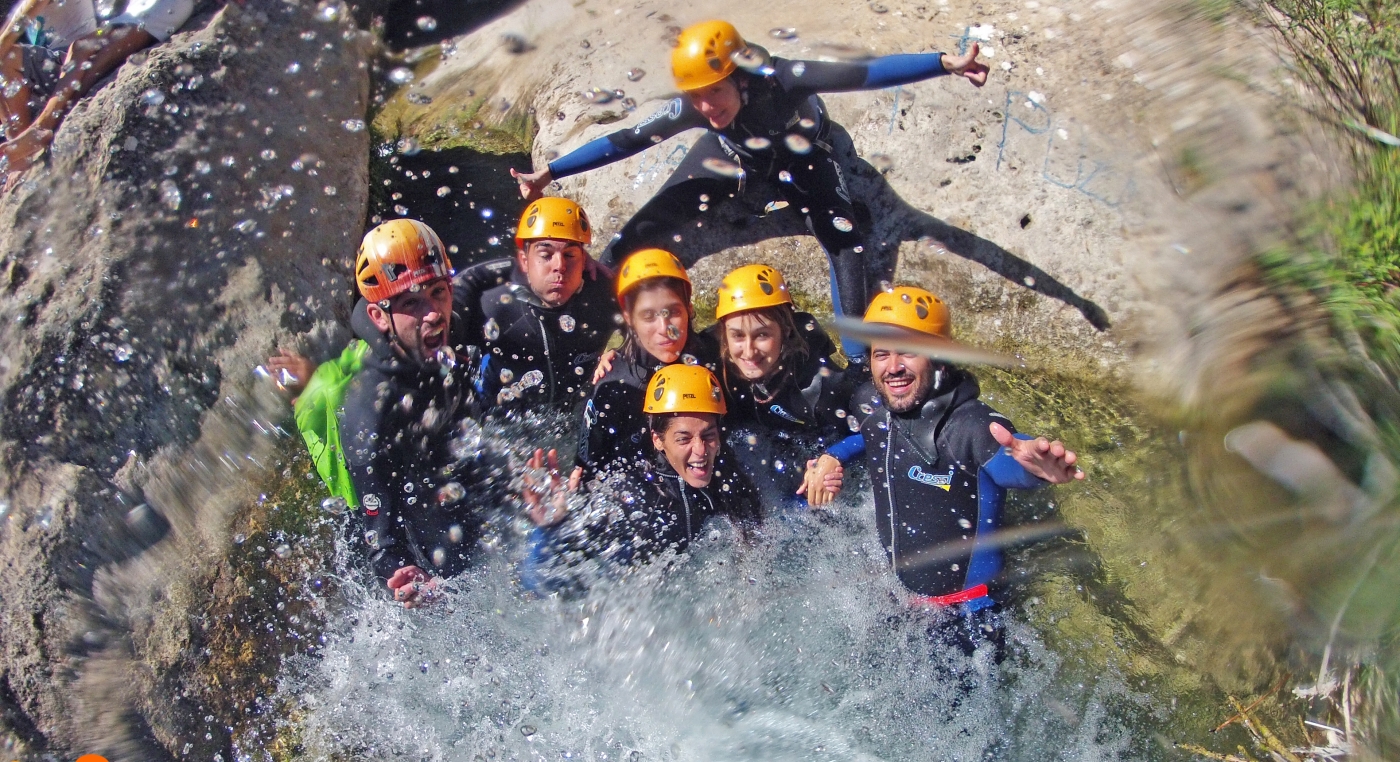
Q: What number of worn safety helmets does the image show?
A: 7